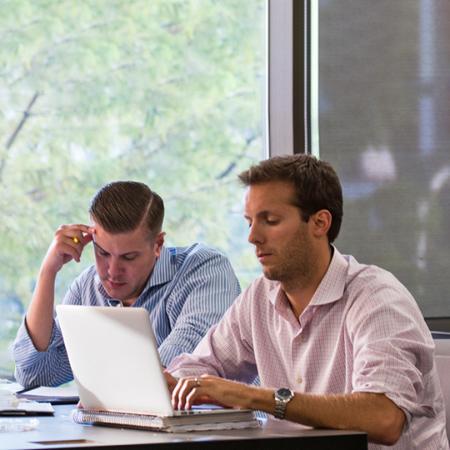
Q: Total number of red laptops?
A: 0